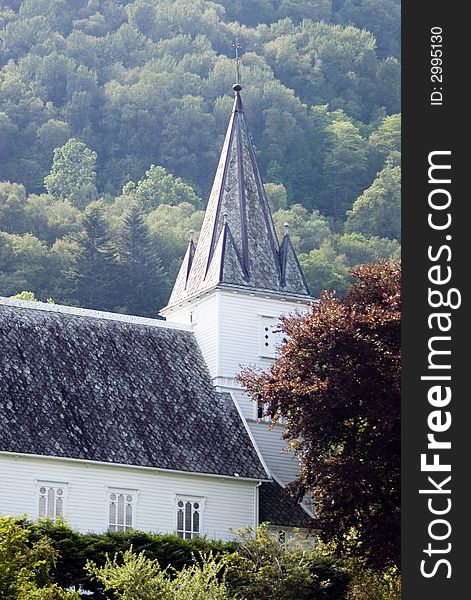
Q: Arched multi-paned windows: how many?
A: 3